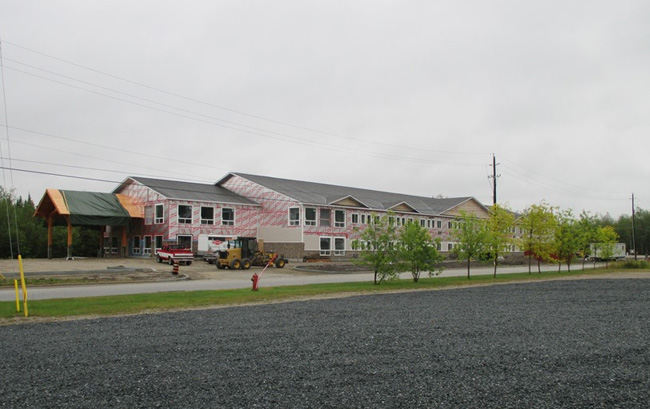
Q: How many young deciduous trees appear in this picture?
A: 11